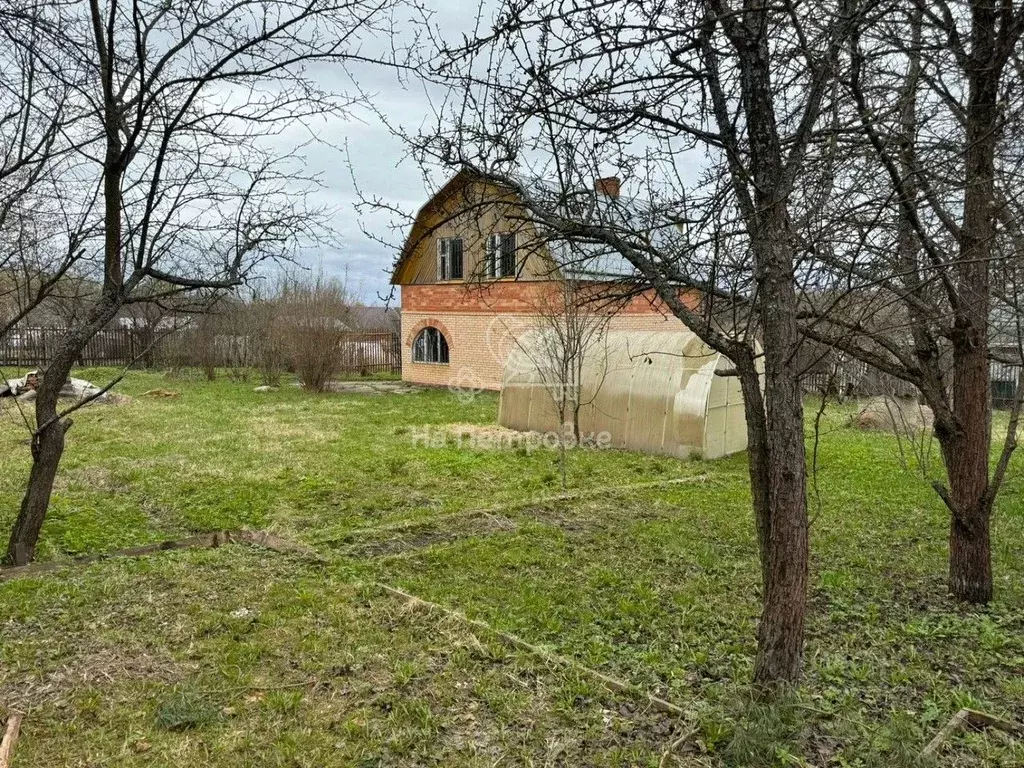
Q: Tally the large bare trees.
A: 3